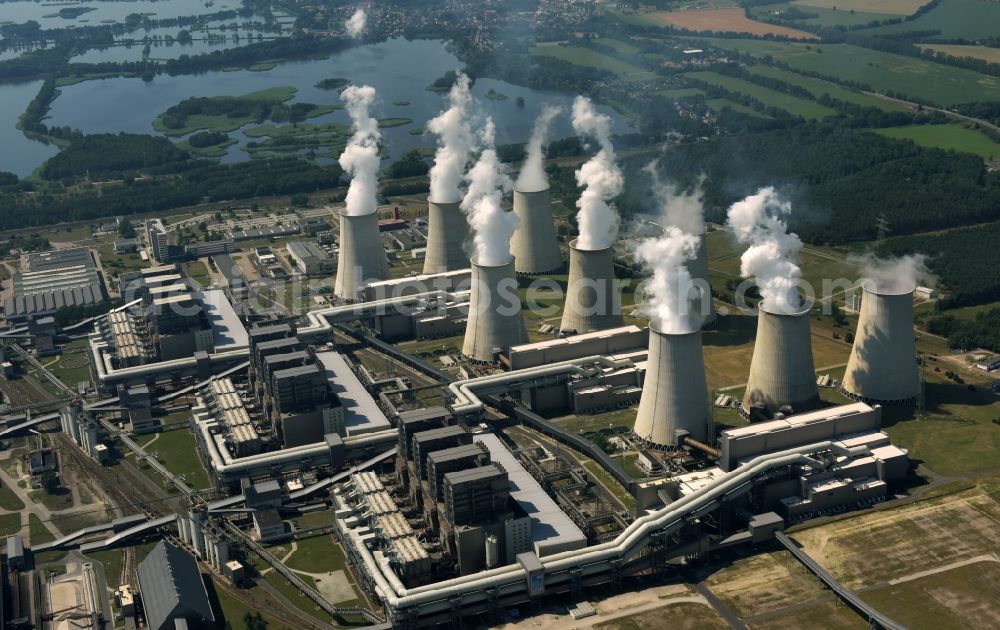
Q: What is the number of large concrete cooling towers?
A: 9